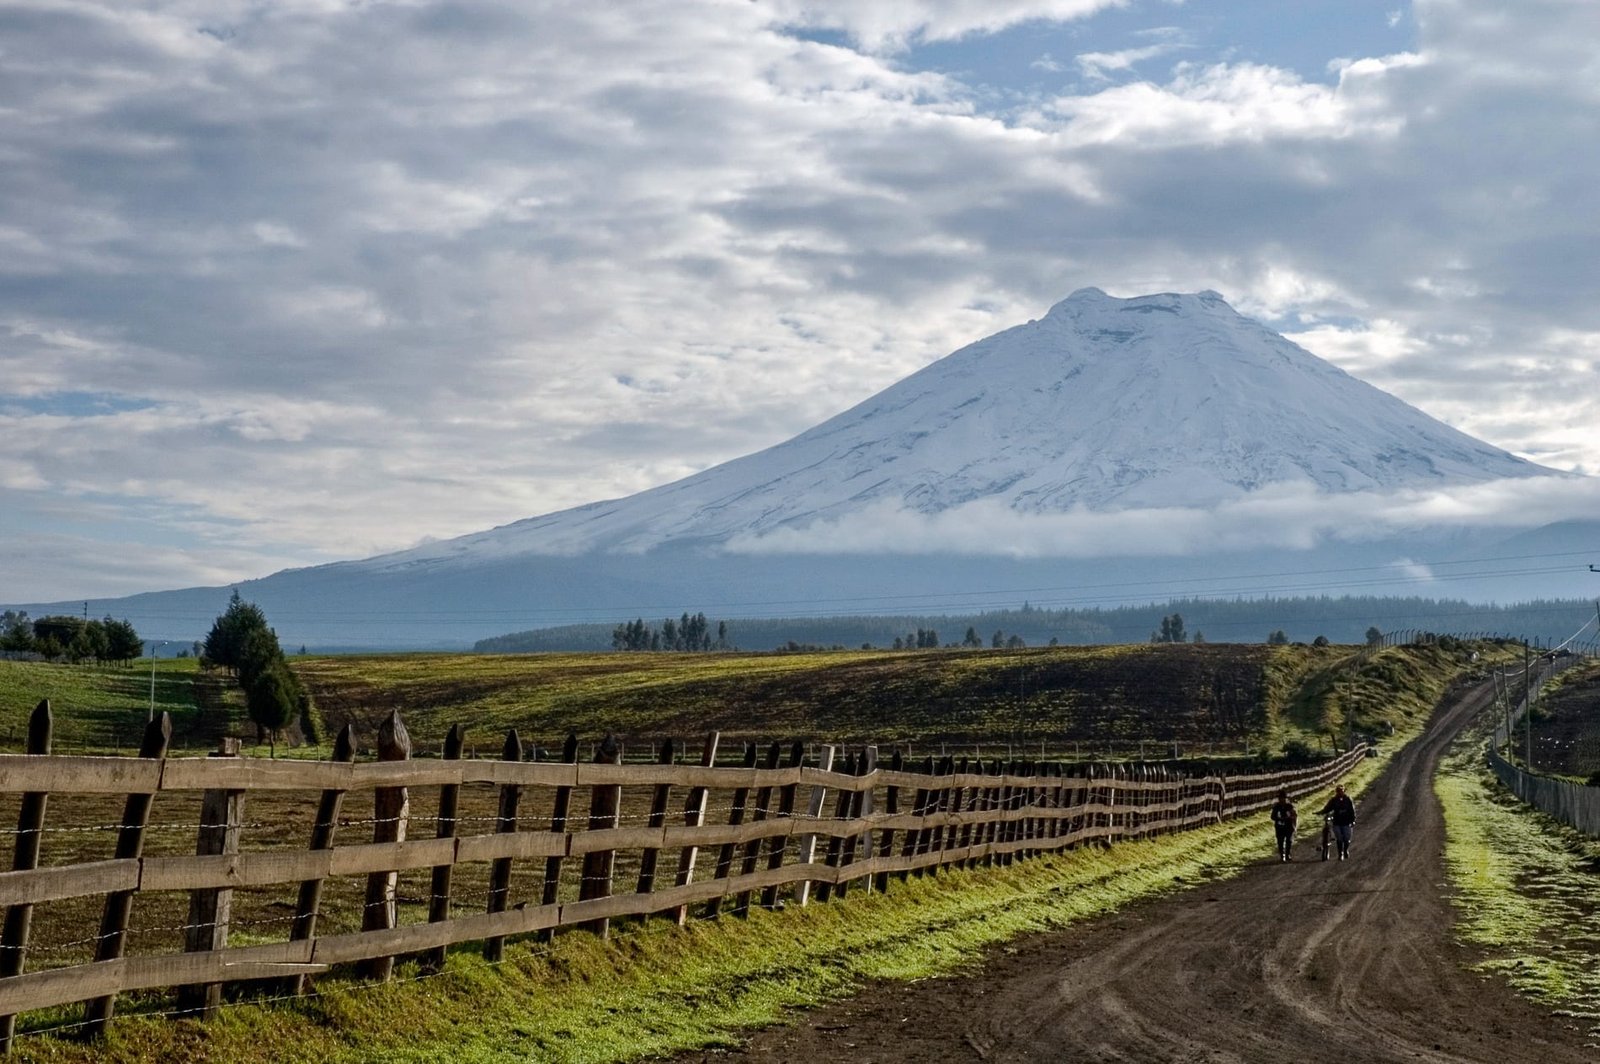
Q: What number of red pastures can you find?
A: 0